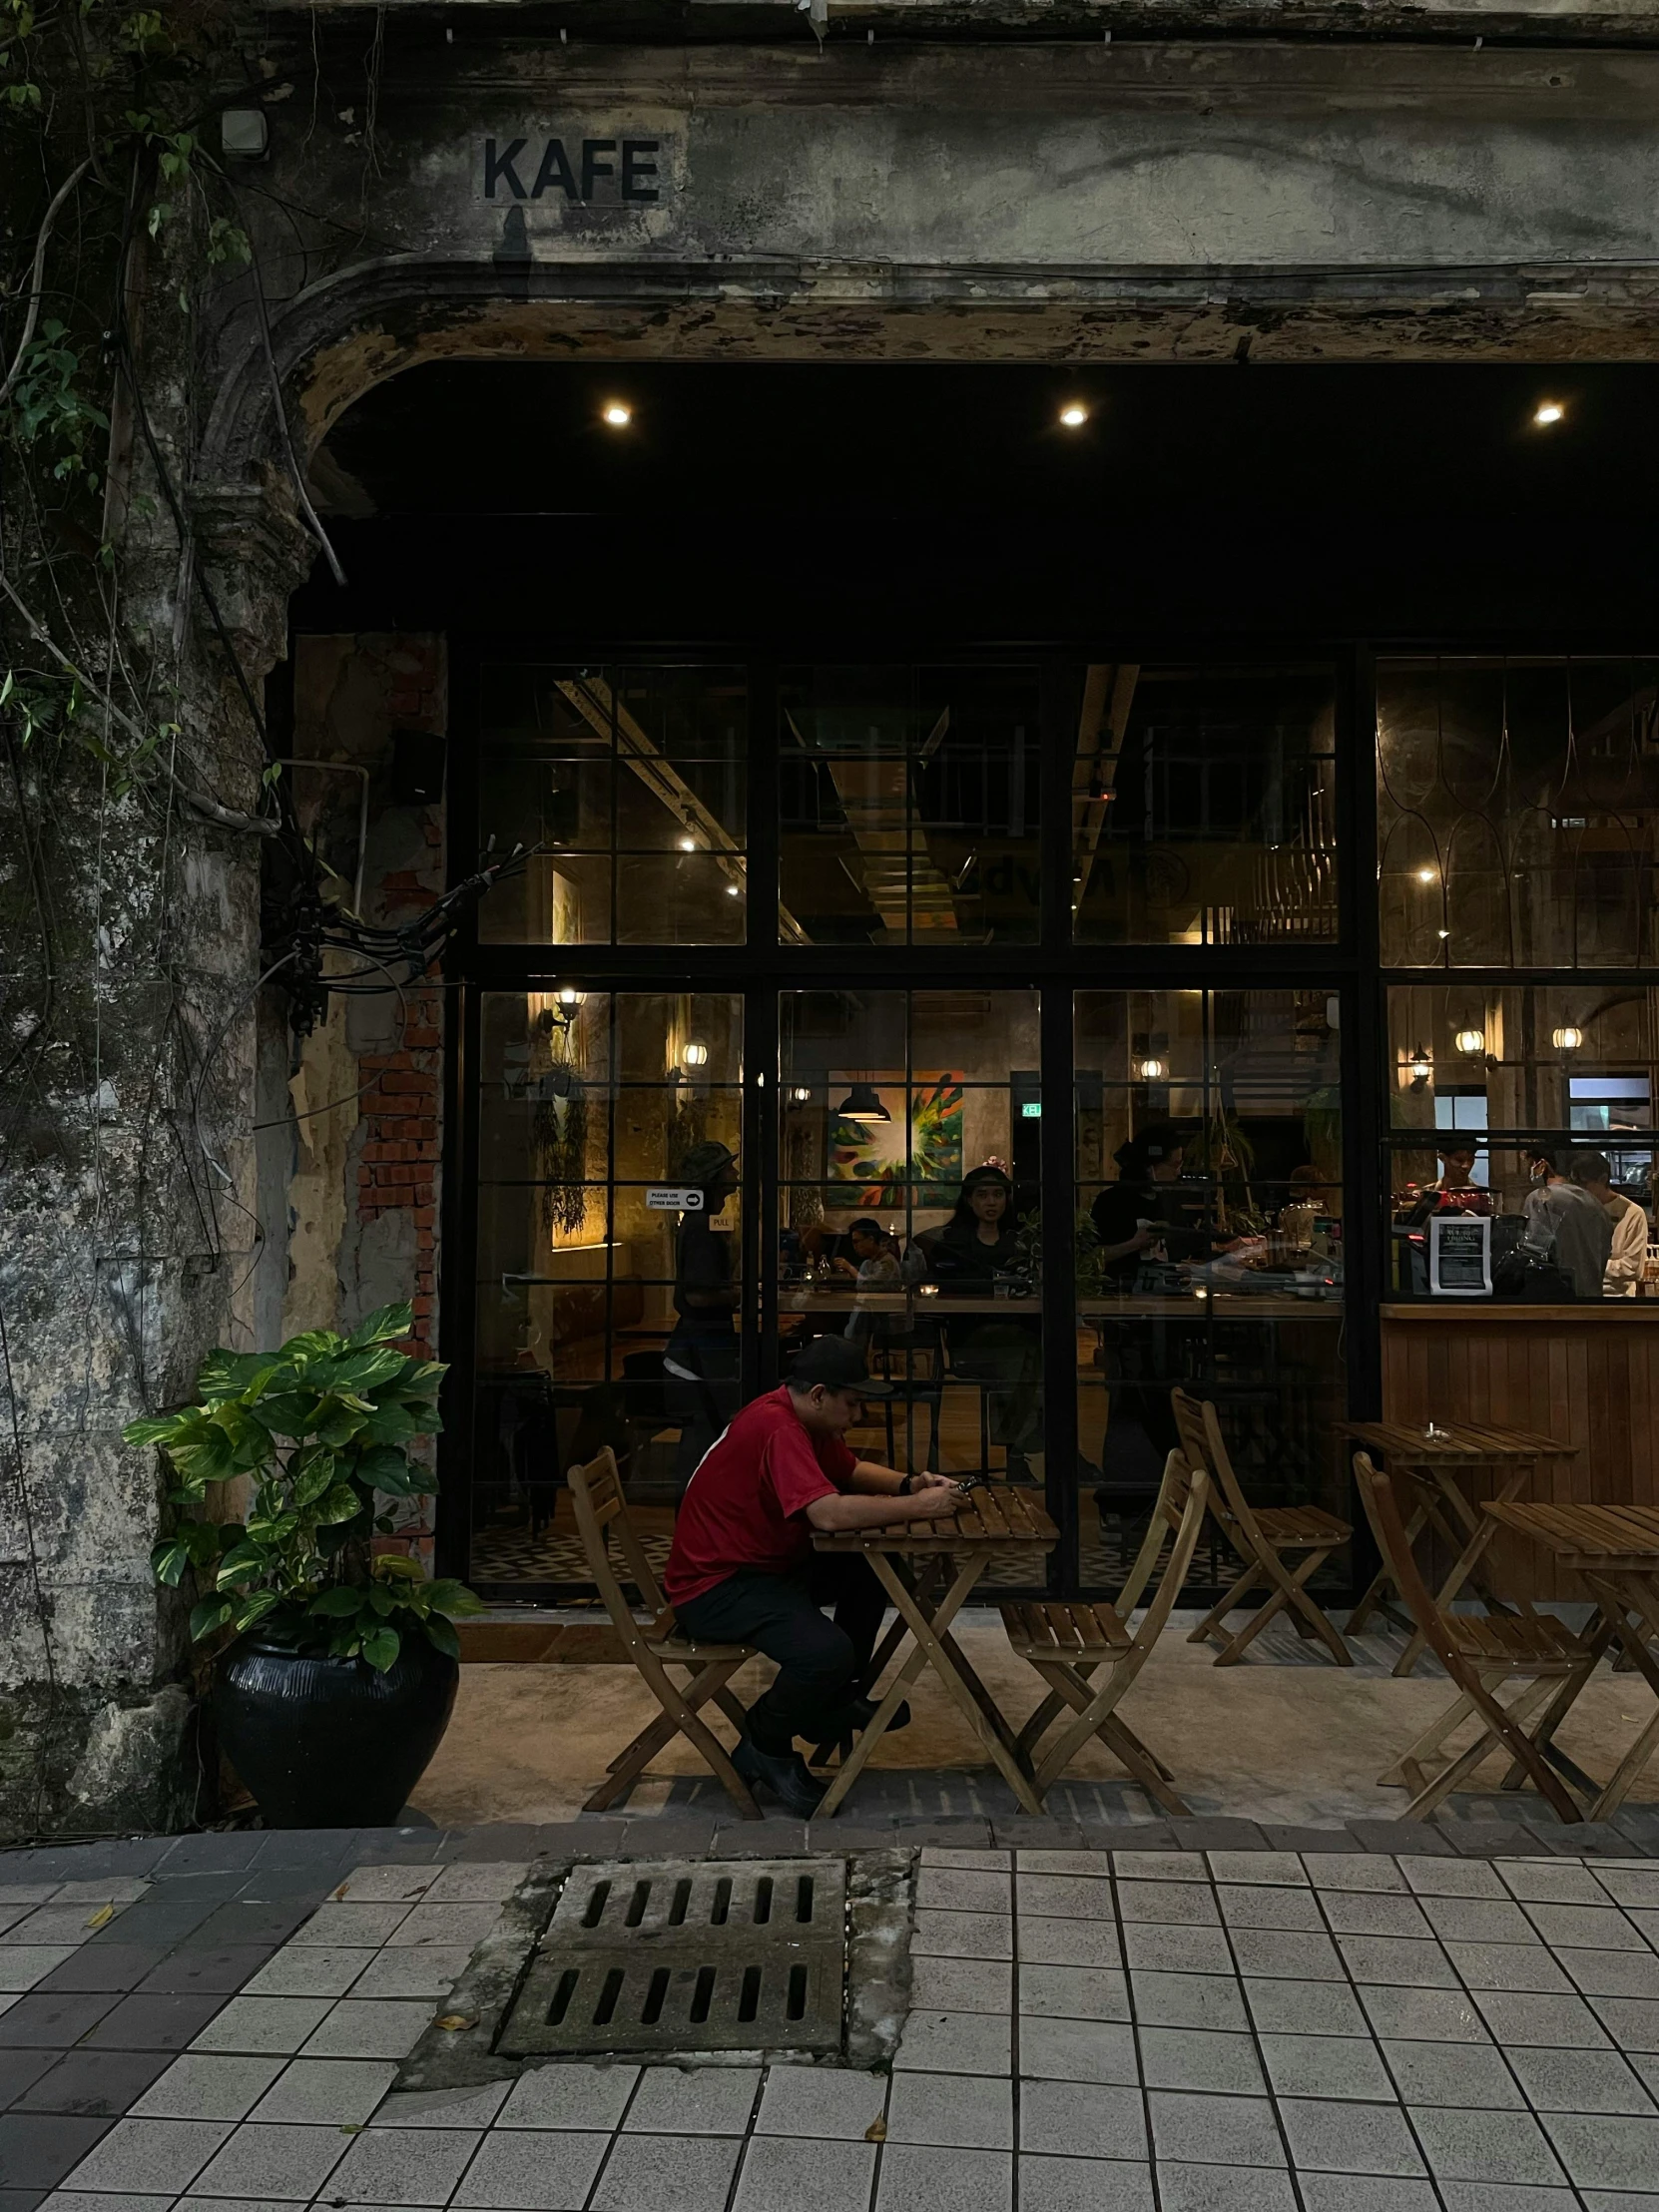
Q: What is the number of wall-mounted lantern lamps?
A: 7